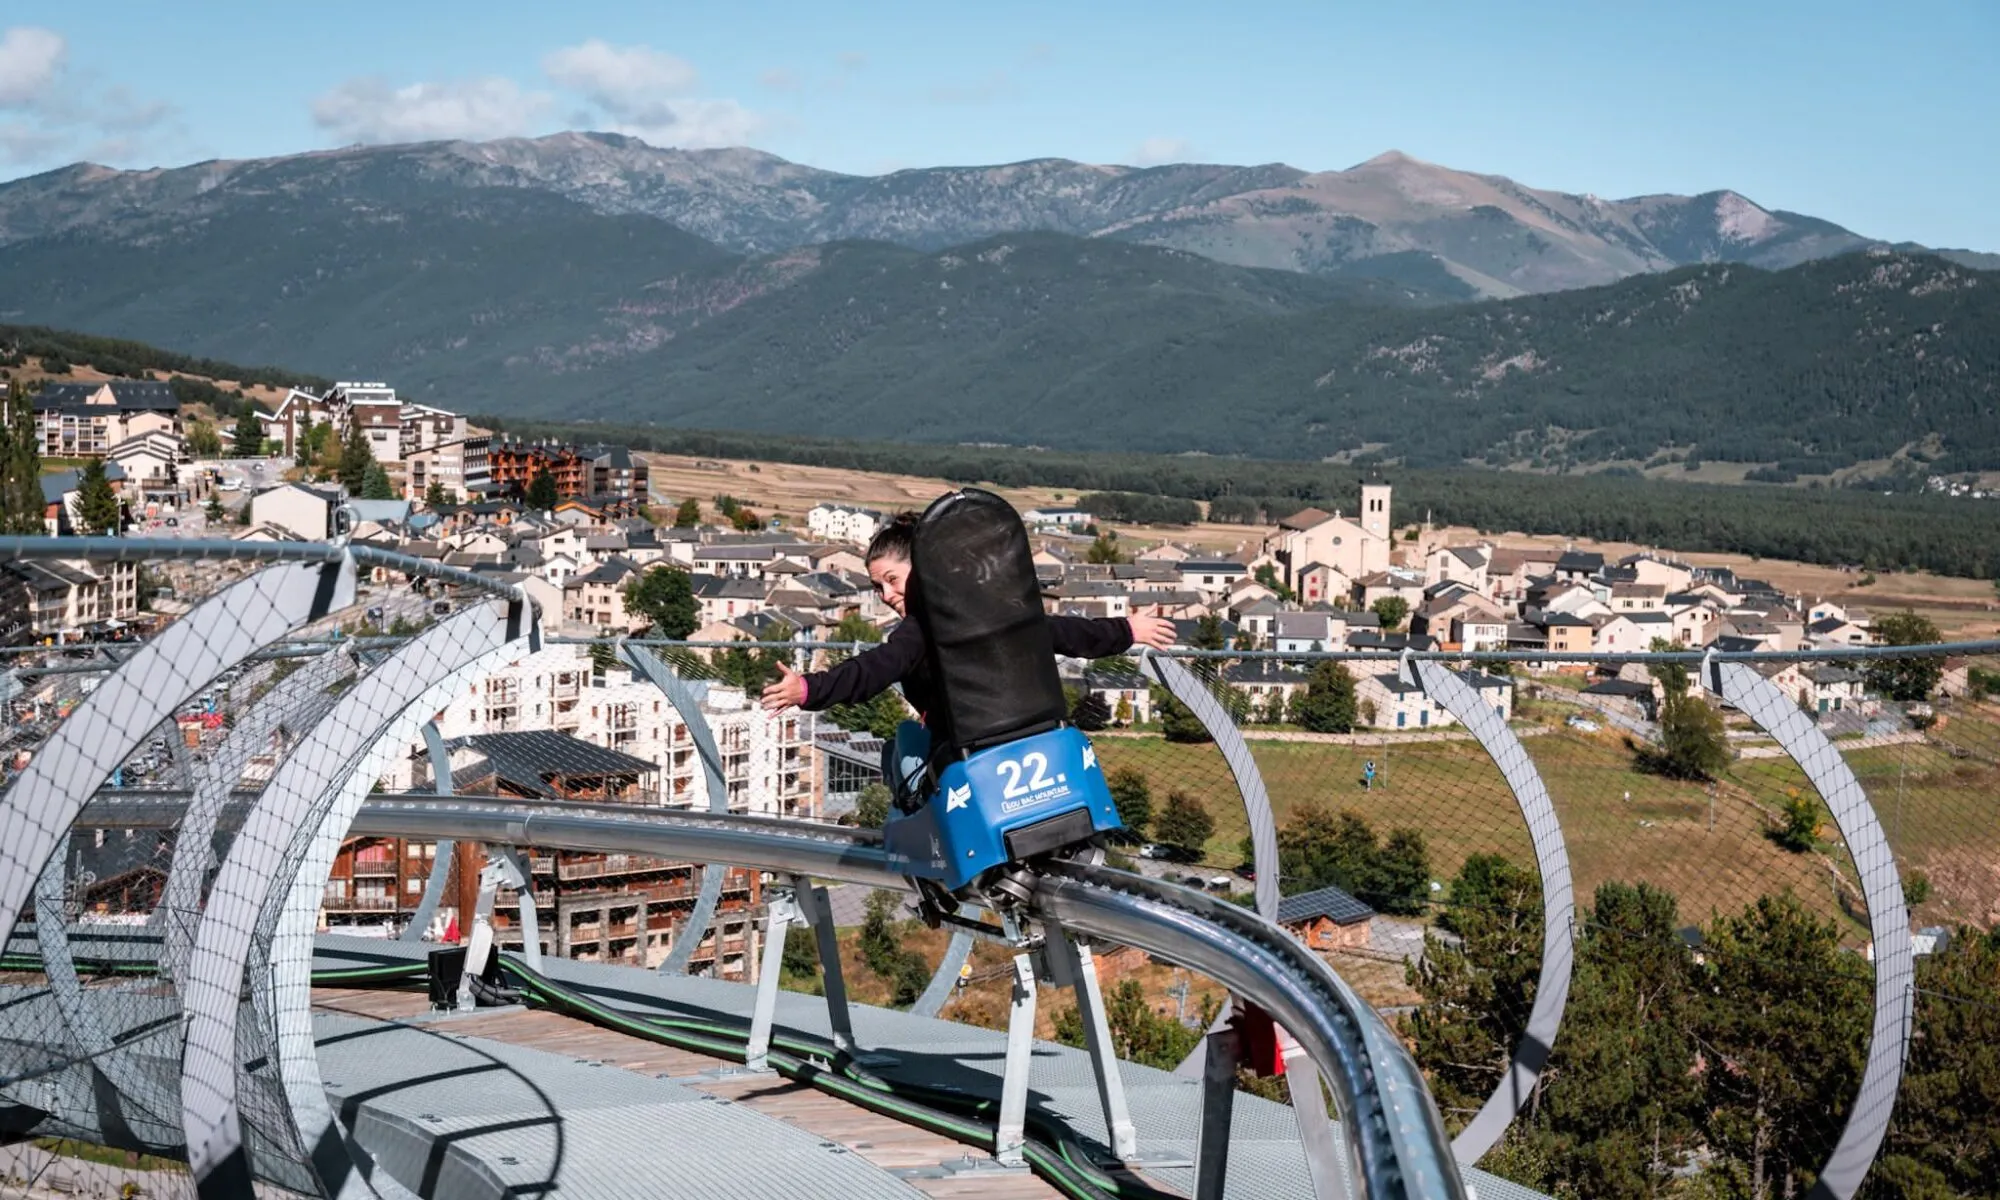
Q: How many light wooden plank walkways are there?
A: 1